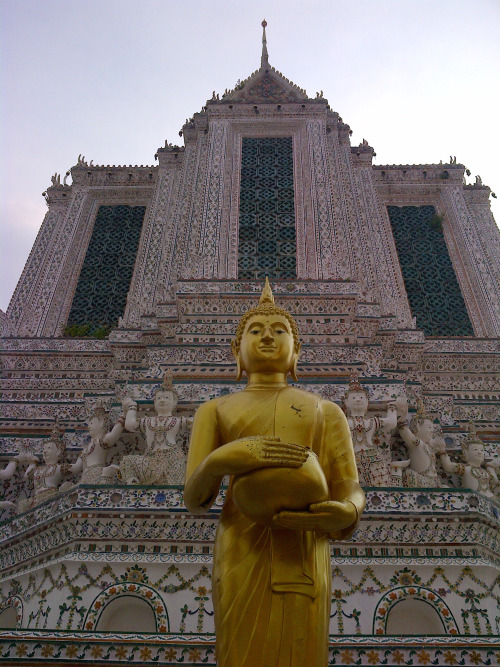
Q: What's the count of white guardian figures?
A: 6